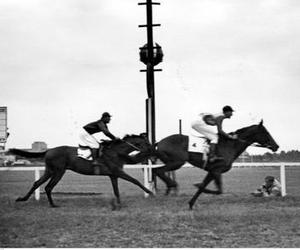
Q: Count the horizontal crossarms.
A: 4